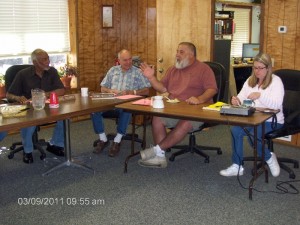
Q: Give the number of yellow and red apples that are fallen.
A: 0